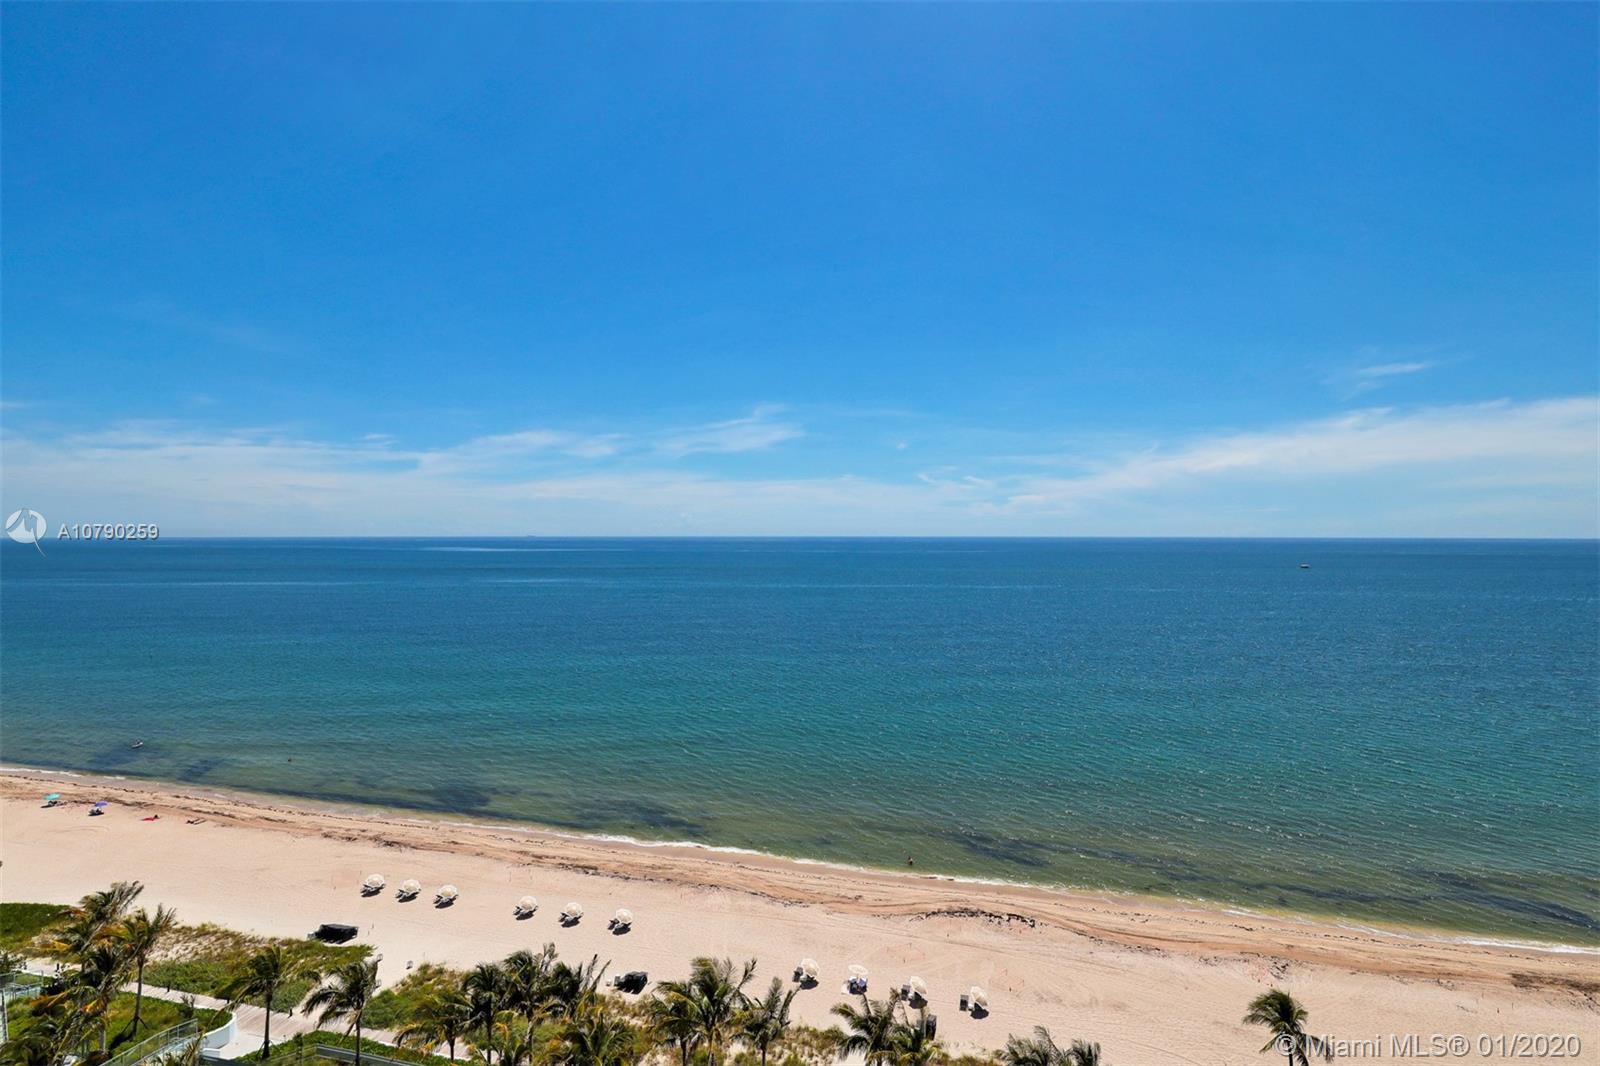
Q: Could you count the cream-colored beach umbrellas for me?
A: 10